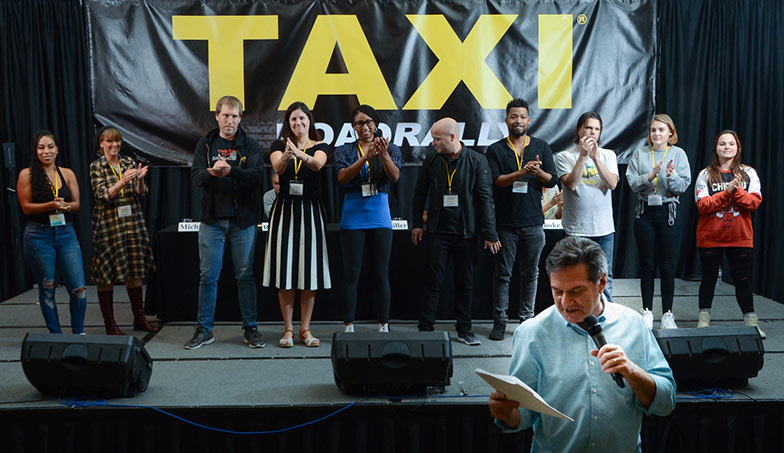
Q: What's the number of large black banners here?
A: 1